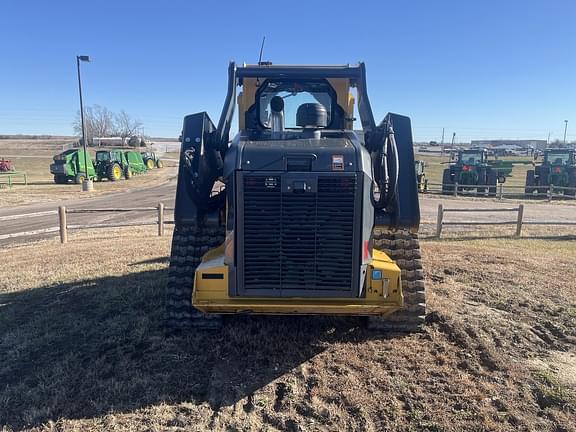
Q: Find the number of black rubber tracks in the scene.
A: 2